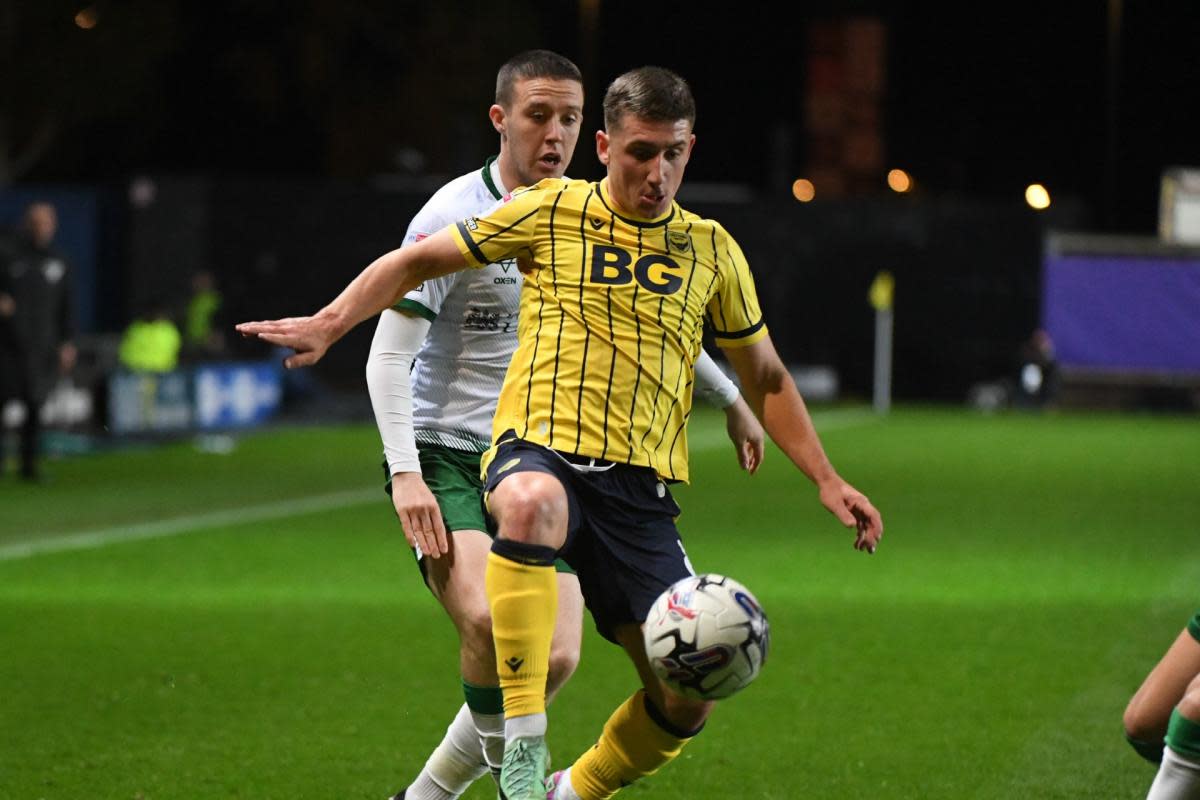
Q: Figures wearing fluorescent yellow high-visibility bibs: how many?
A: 2